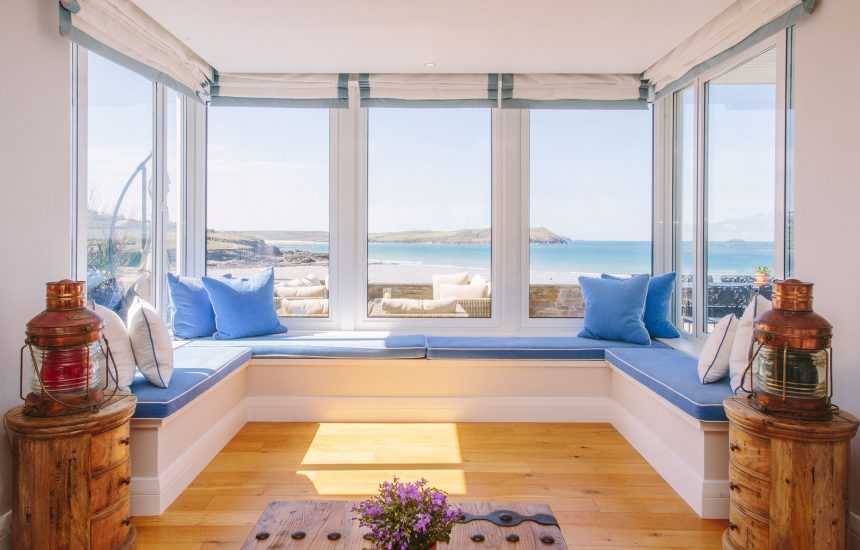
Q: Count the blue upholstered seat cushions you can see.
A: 4